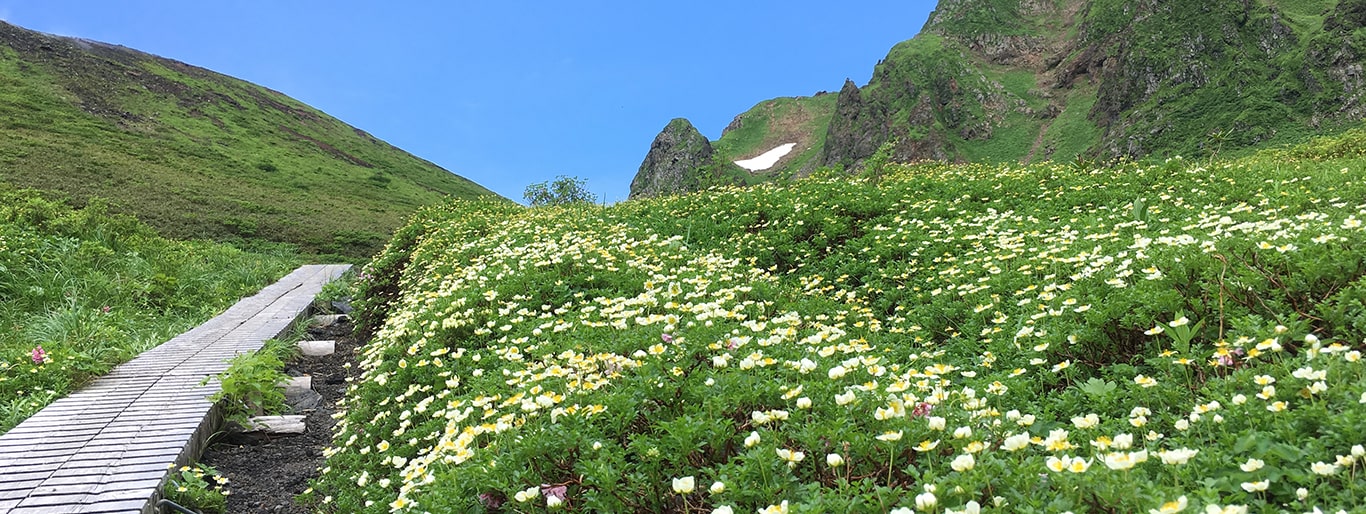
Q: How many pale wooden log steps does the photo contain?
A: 4